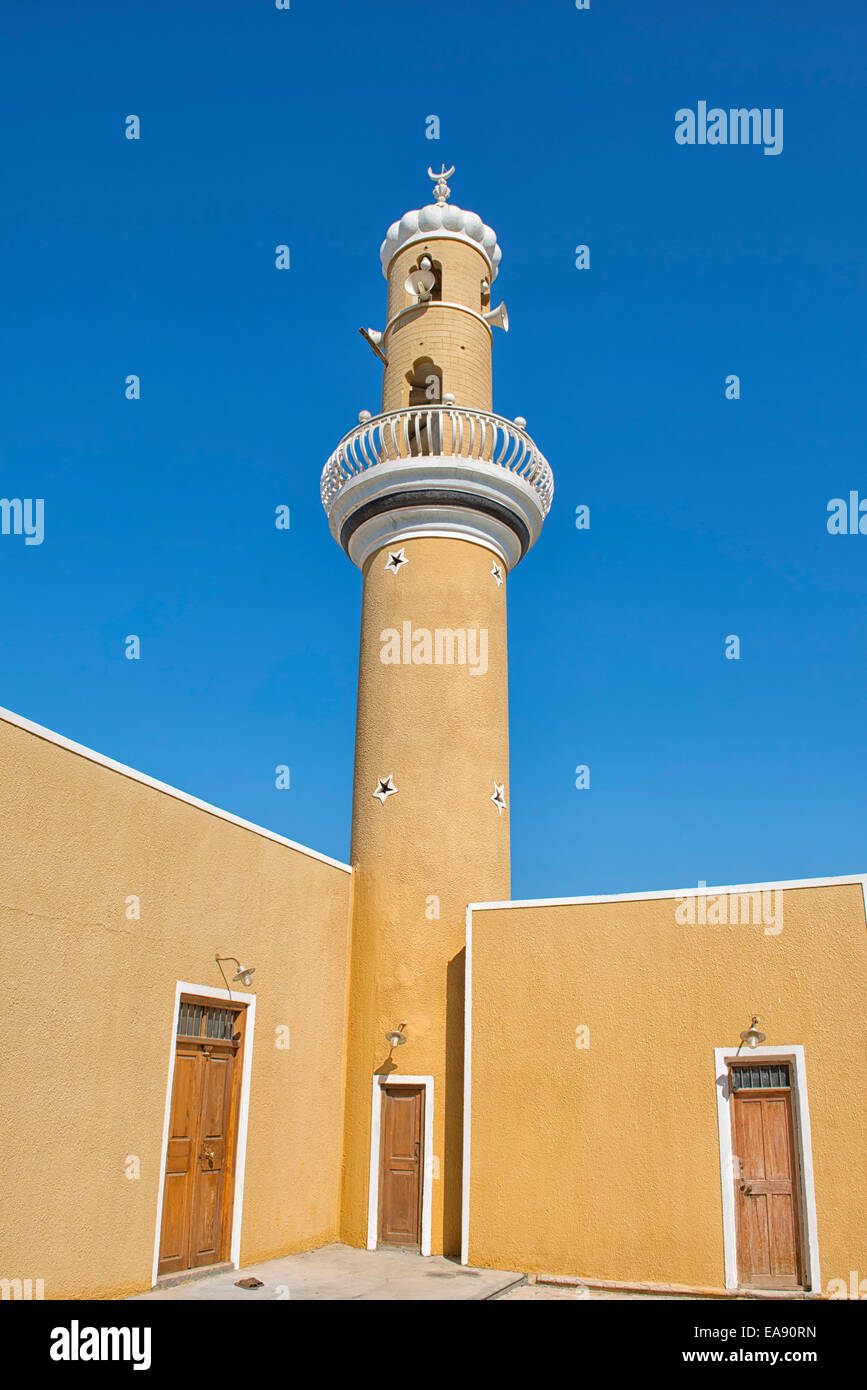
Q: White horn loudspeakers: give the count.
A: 3